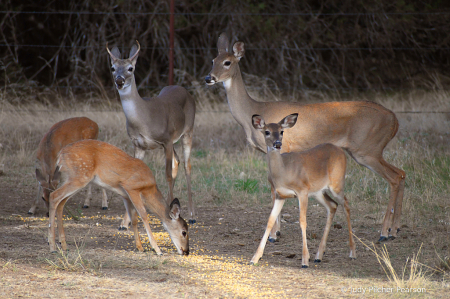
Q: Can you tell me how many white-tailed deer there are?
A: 5